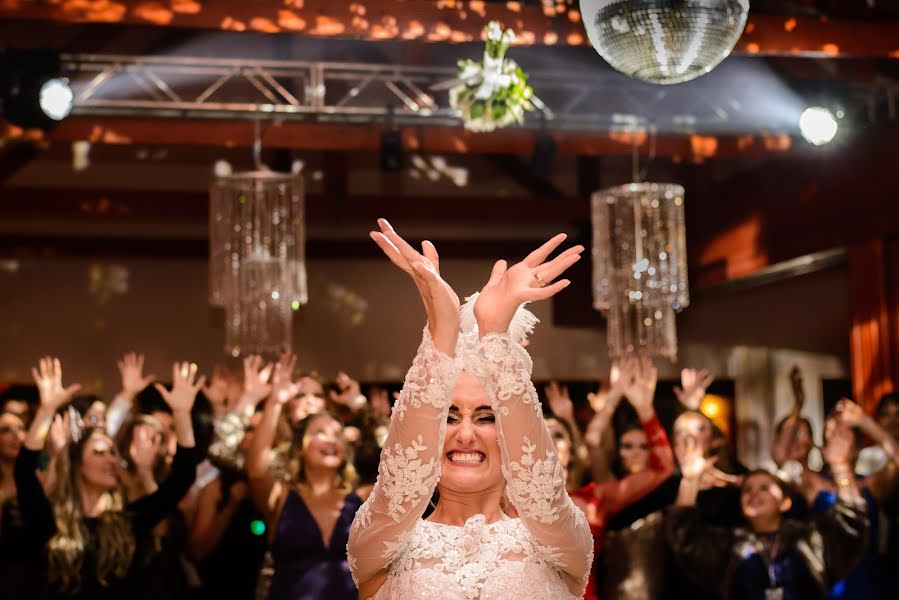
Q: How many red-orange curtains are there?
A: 1